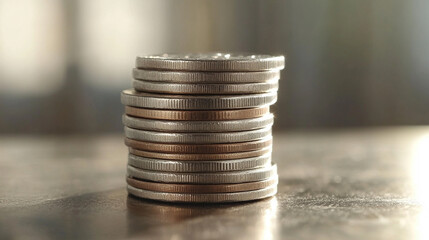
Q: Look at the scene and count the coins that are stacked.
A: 13